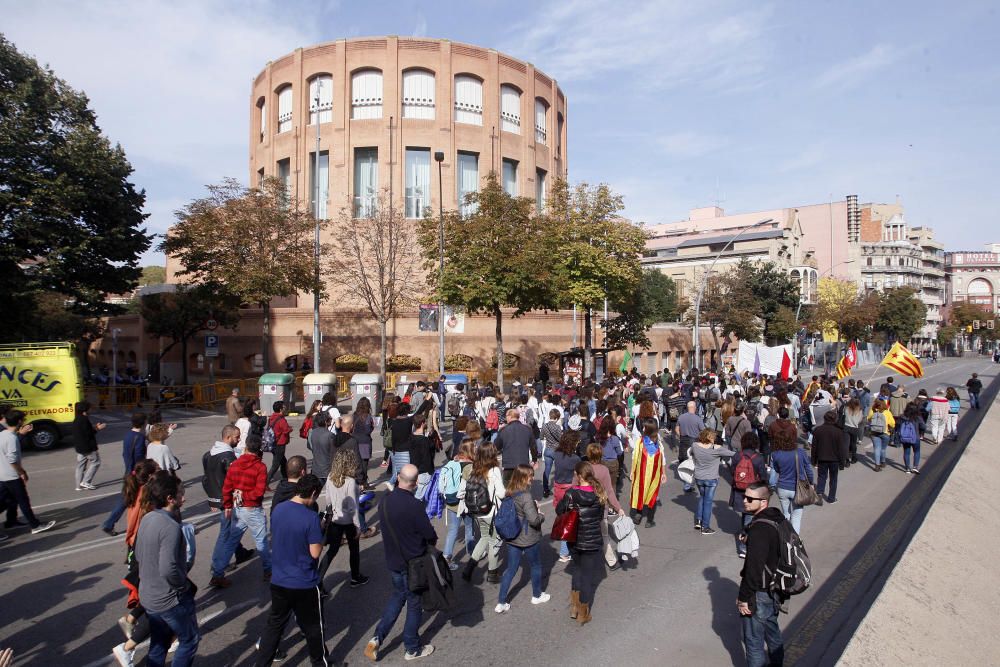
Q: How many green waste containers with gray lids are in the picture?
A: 0